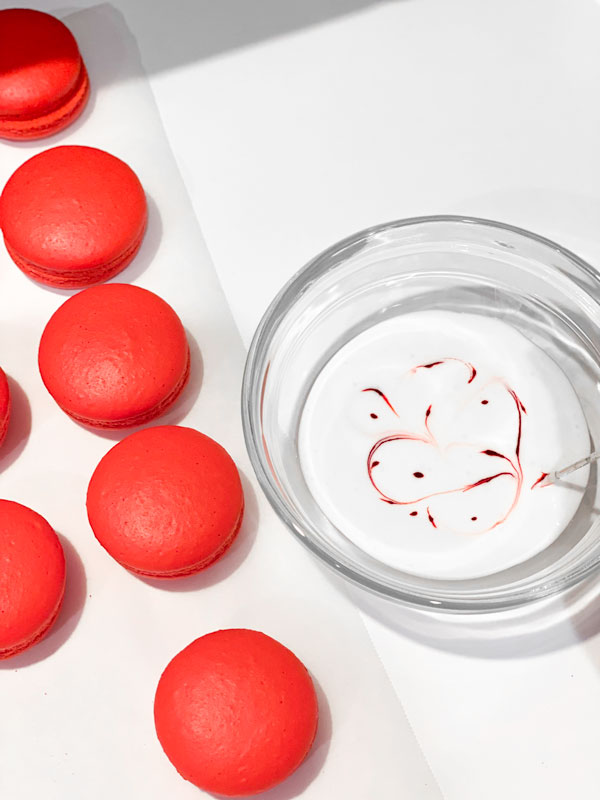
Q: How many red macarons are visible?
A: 7